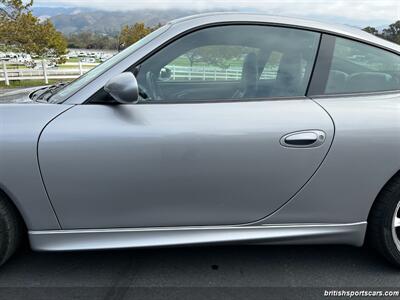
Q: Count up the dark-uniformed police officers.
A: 0